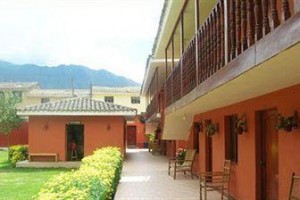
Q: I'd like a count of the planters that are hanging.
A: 4